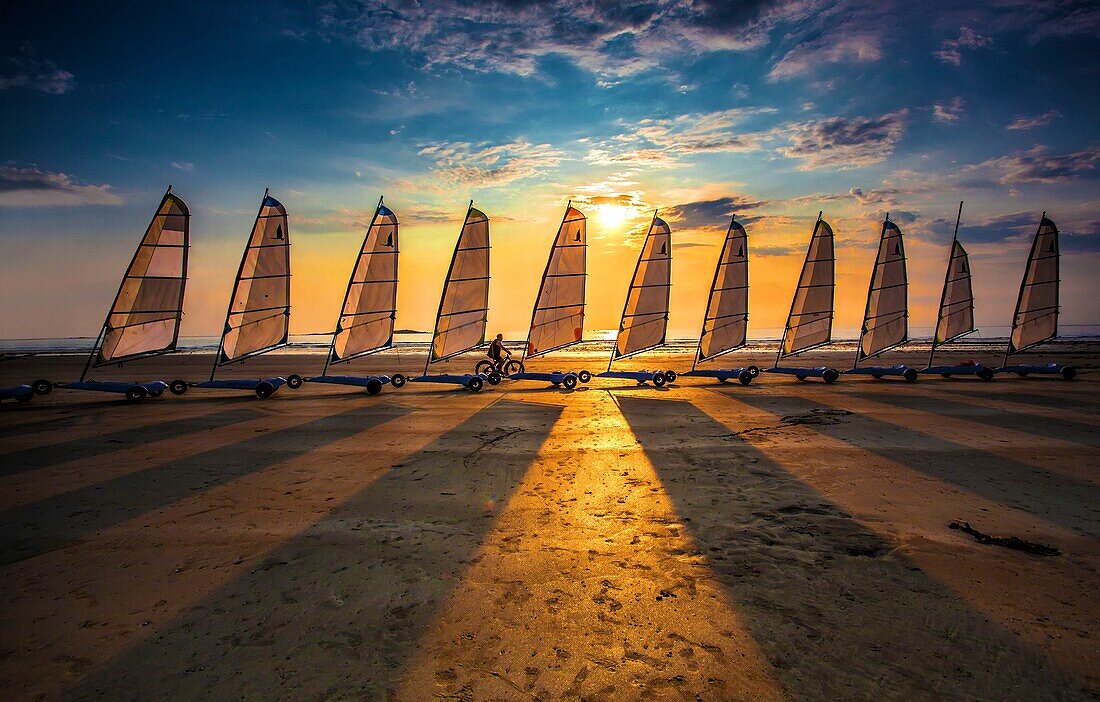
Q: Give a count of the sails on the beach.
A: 11